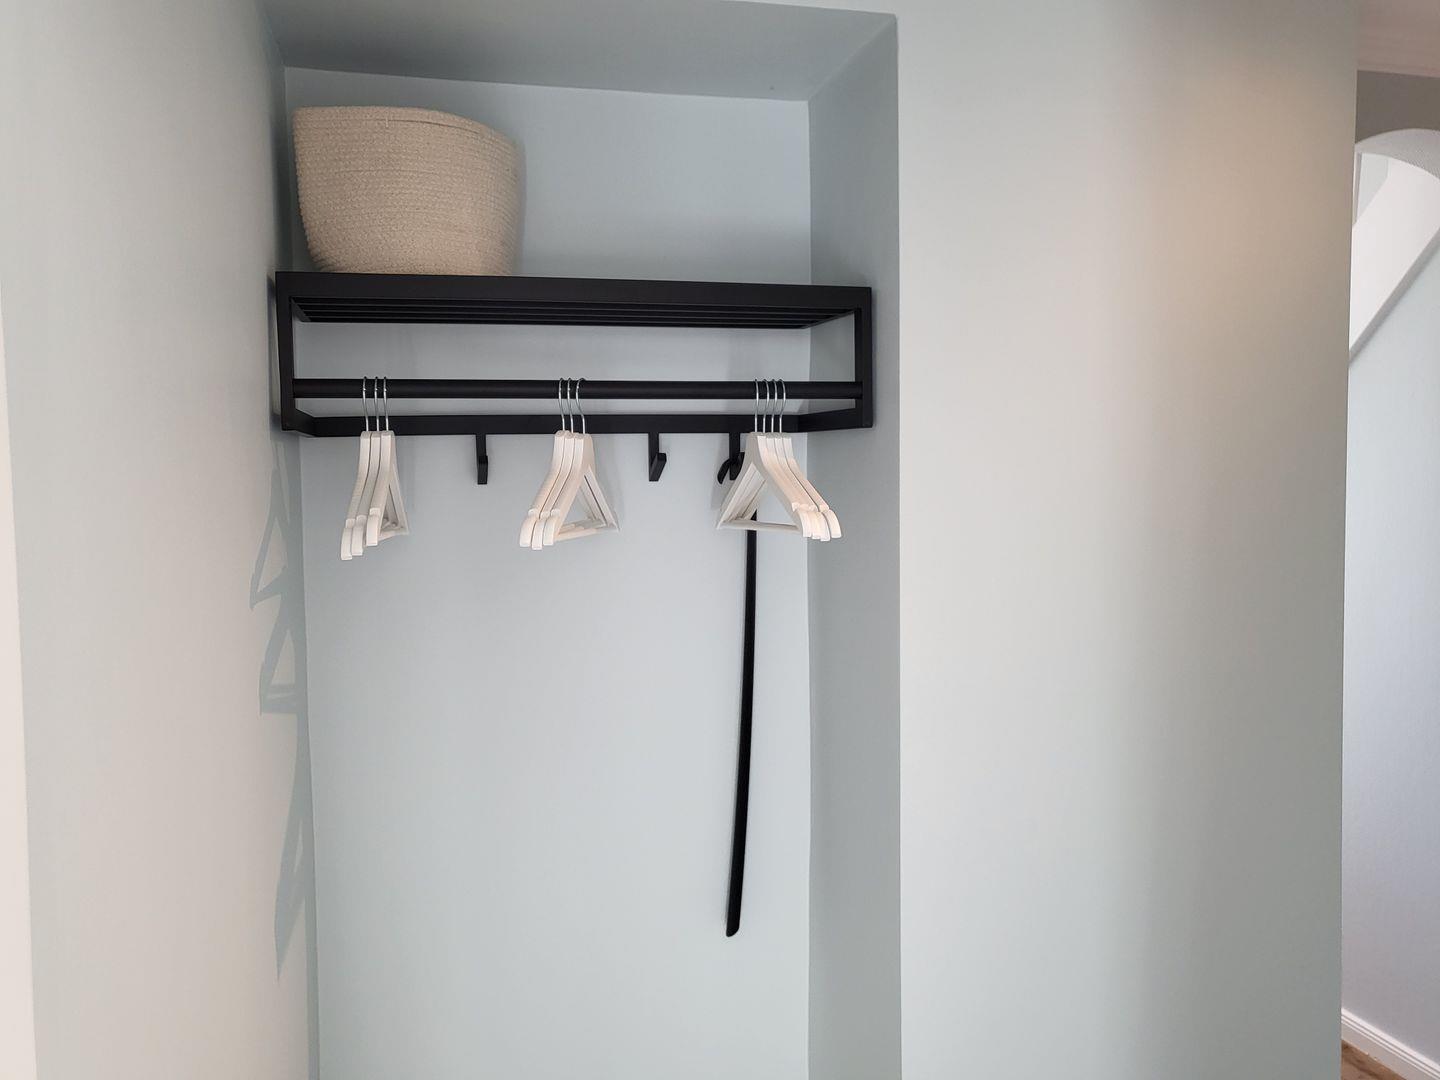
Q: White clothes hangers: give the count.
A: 10